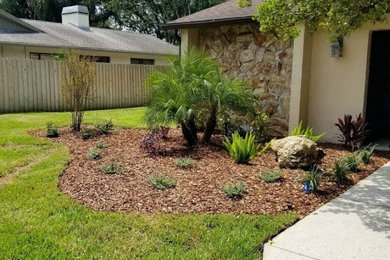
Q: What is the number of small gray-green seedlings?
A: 7